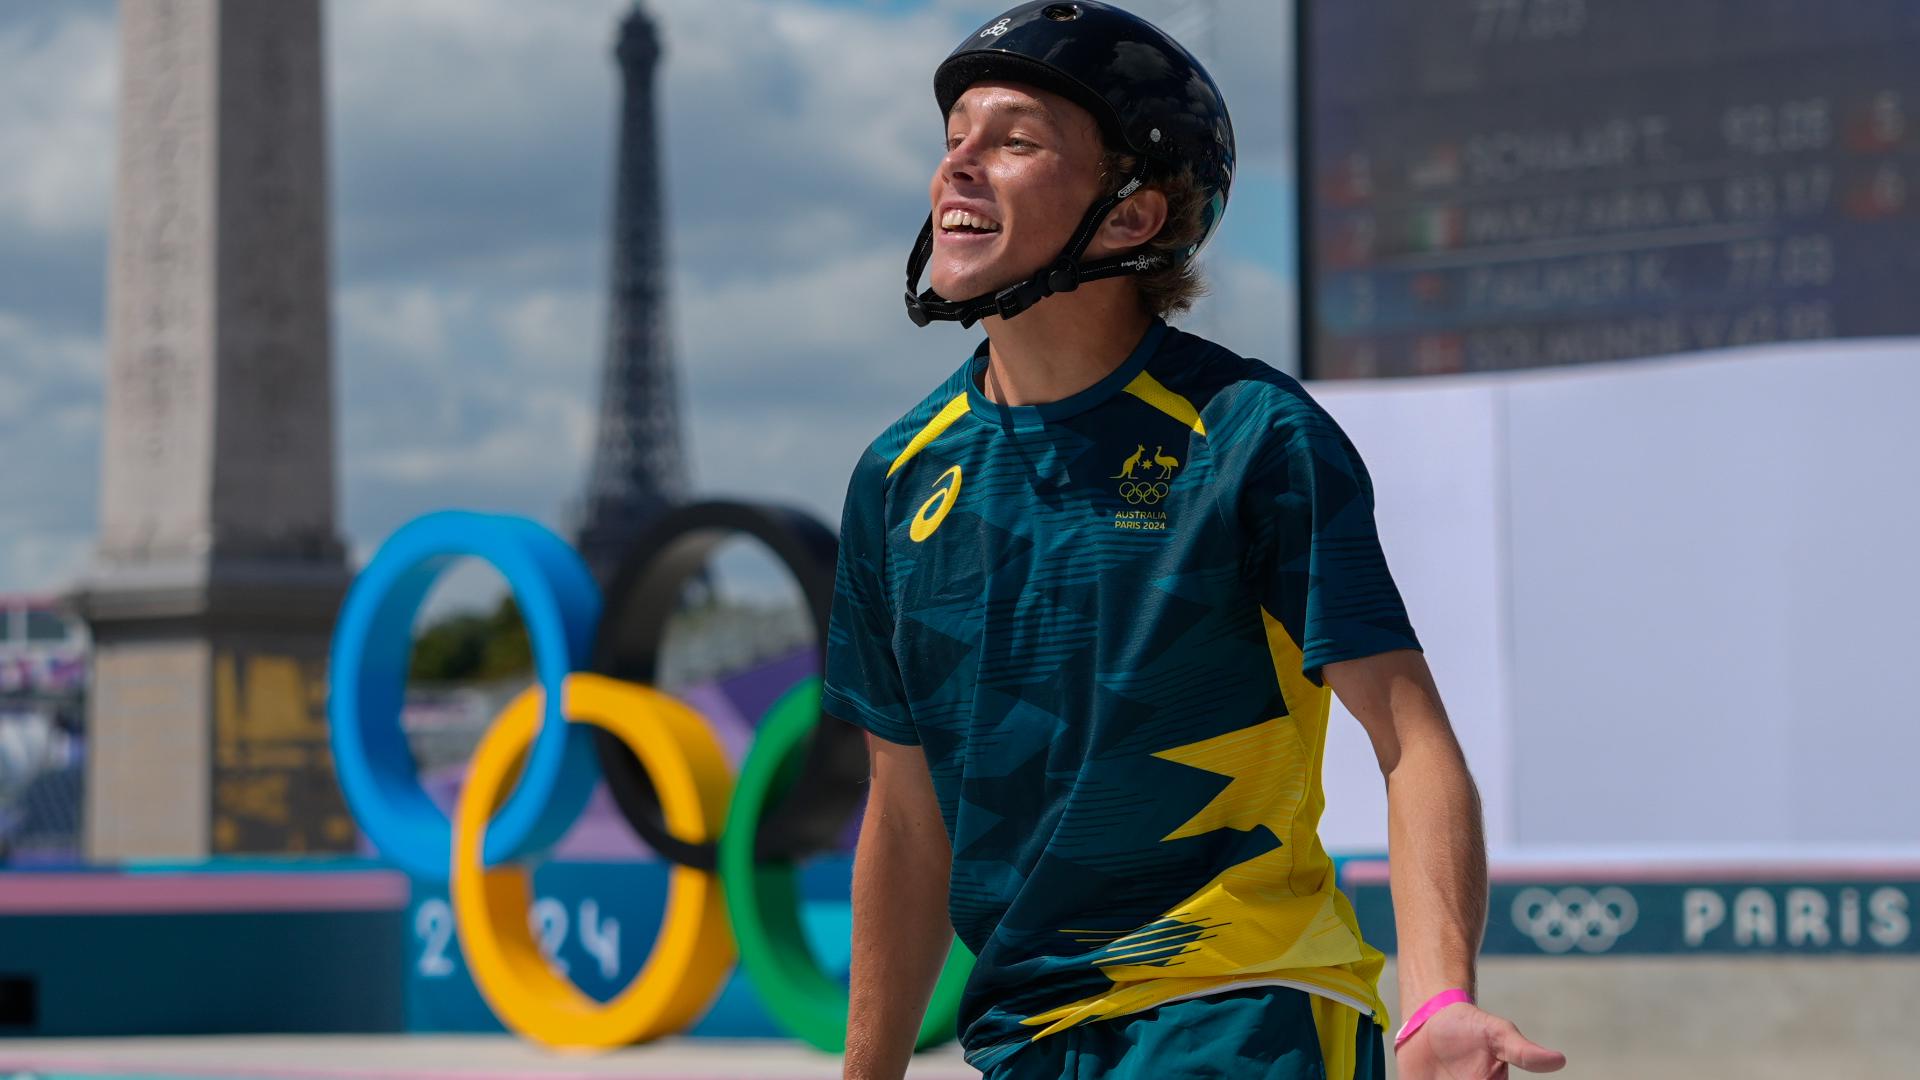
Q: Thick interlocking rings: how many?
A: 4